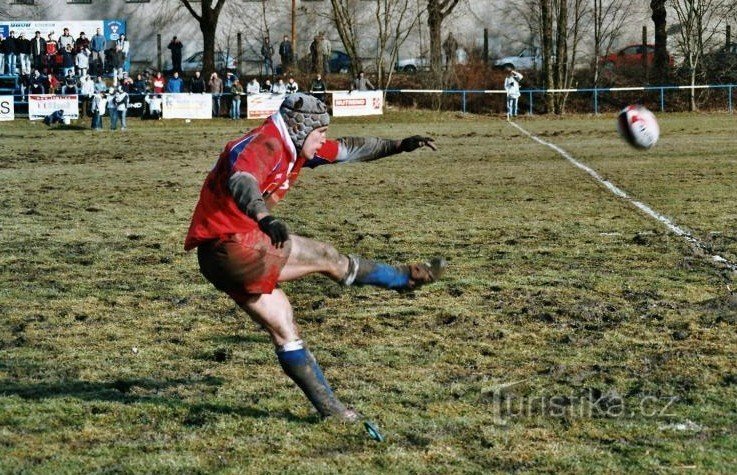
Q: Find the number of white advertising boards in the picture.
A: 5